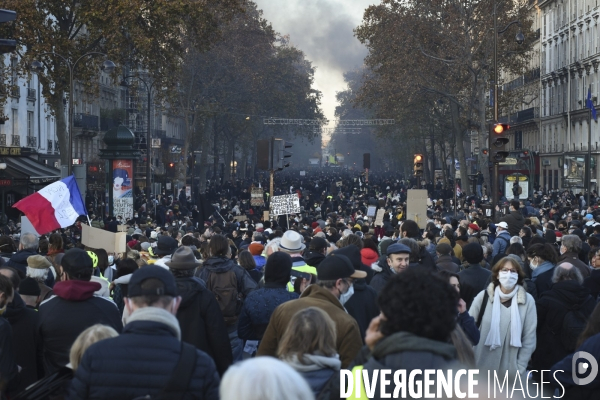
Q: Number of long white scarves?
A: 1